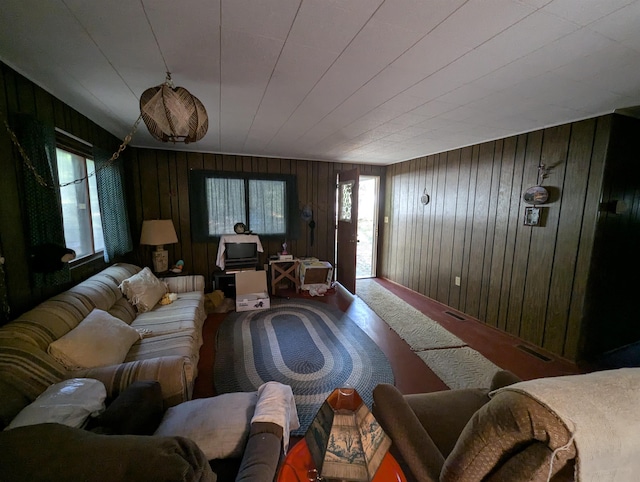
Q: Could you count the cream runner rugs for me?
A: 2